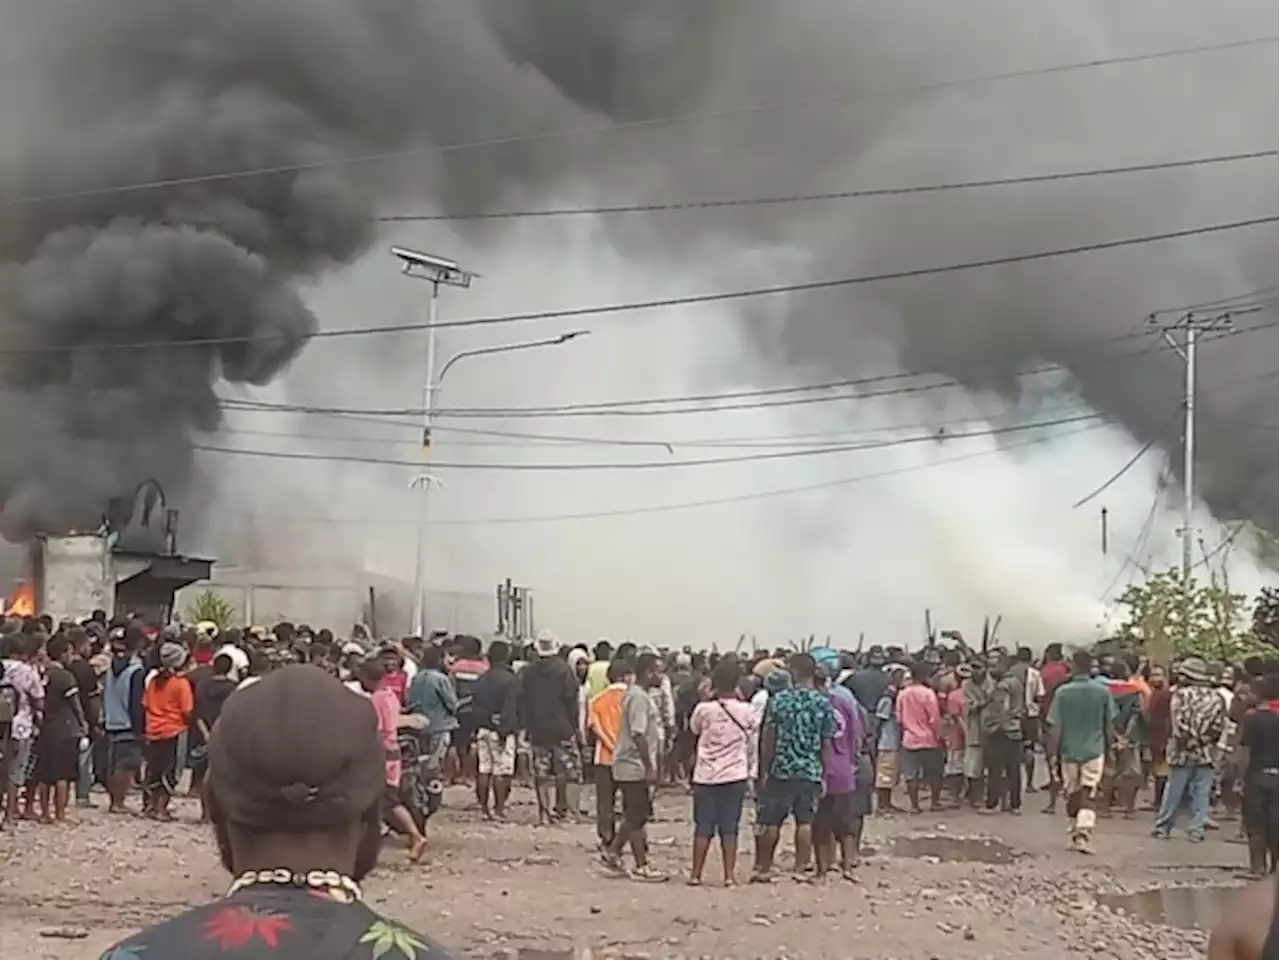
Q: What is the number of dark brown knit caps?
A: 1